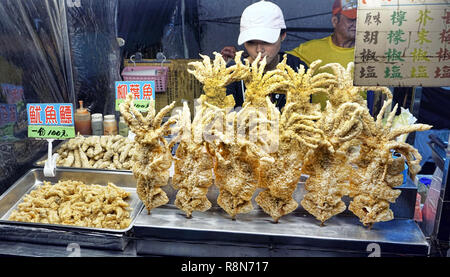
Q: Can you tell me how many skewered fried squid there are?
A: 10